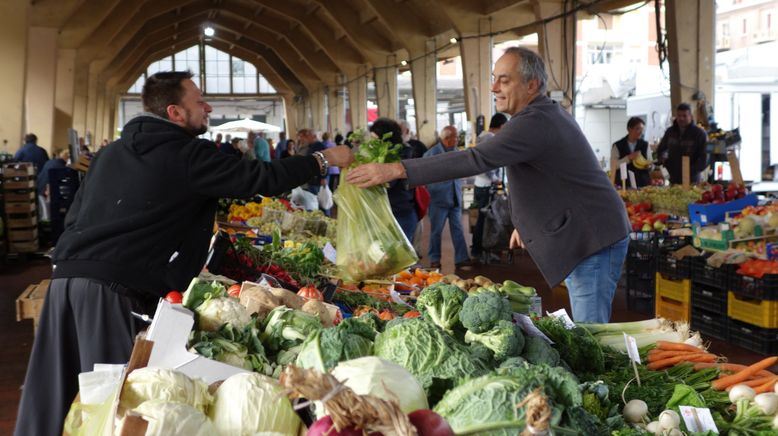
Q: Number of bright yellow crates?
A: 3